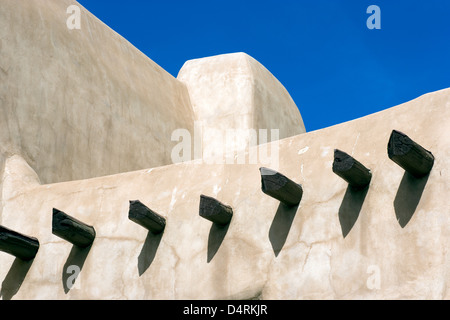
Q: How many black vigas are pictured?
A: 7